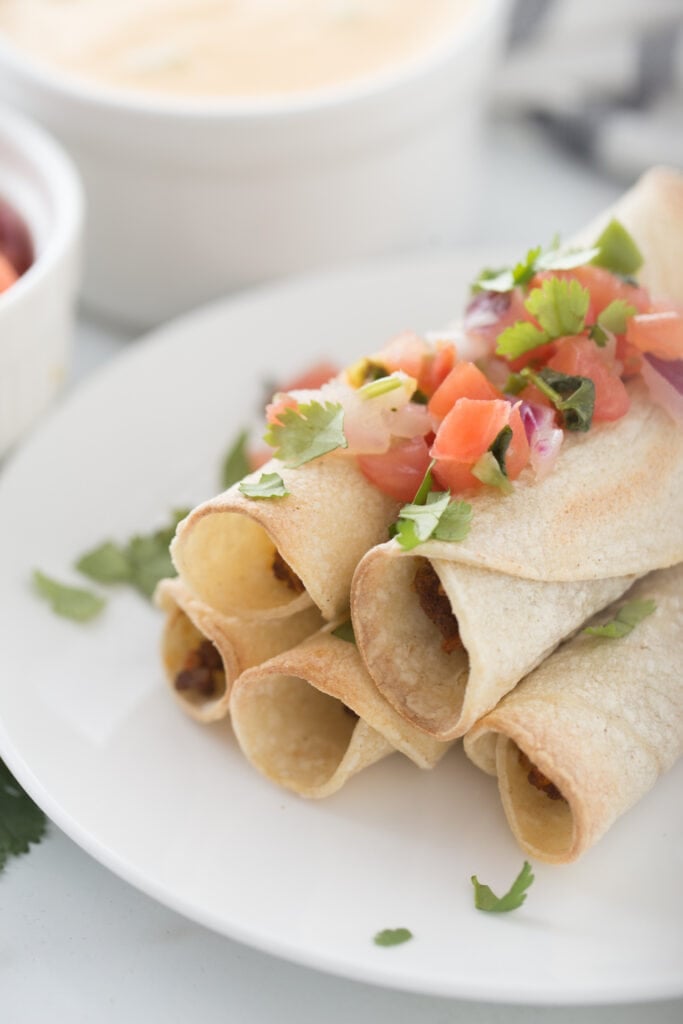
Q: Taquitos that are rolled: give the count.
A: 5